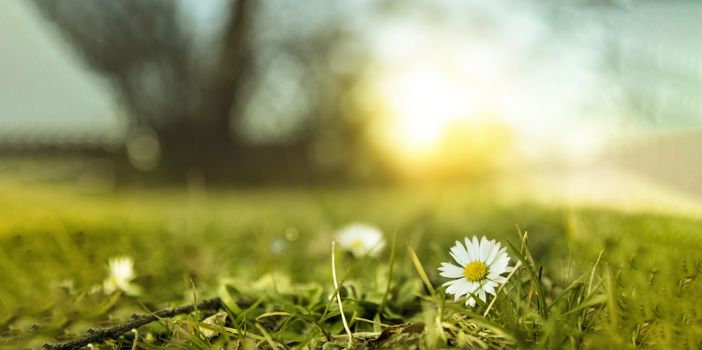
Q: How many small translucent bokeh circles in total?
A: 2